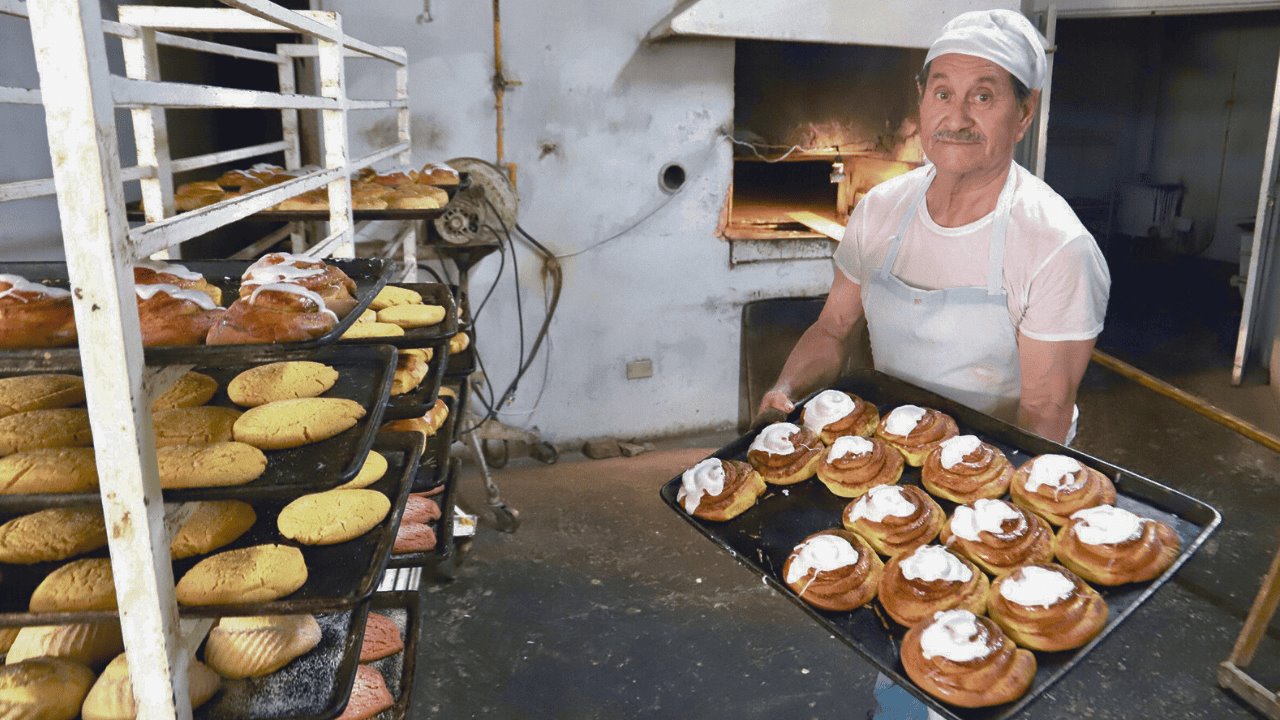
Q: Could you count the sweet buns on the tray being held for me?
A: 14